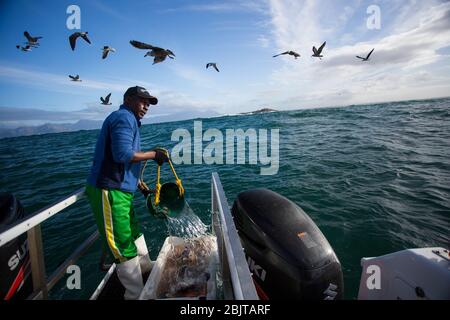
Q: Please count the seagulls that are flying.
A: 11